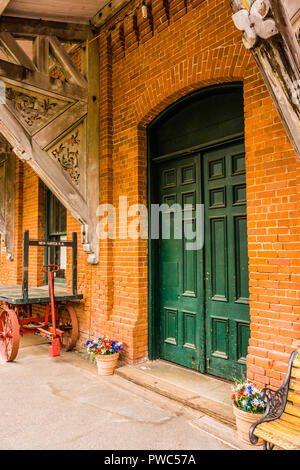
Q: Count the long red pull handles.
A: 1